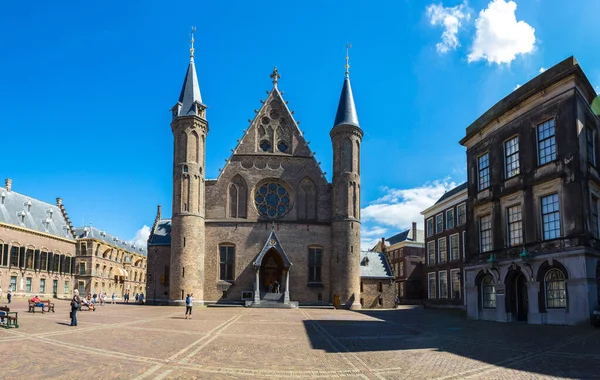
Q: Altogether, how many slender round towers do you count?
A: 2